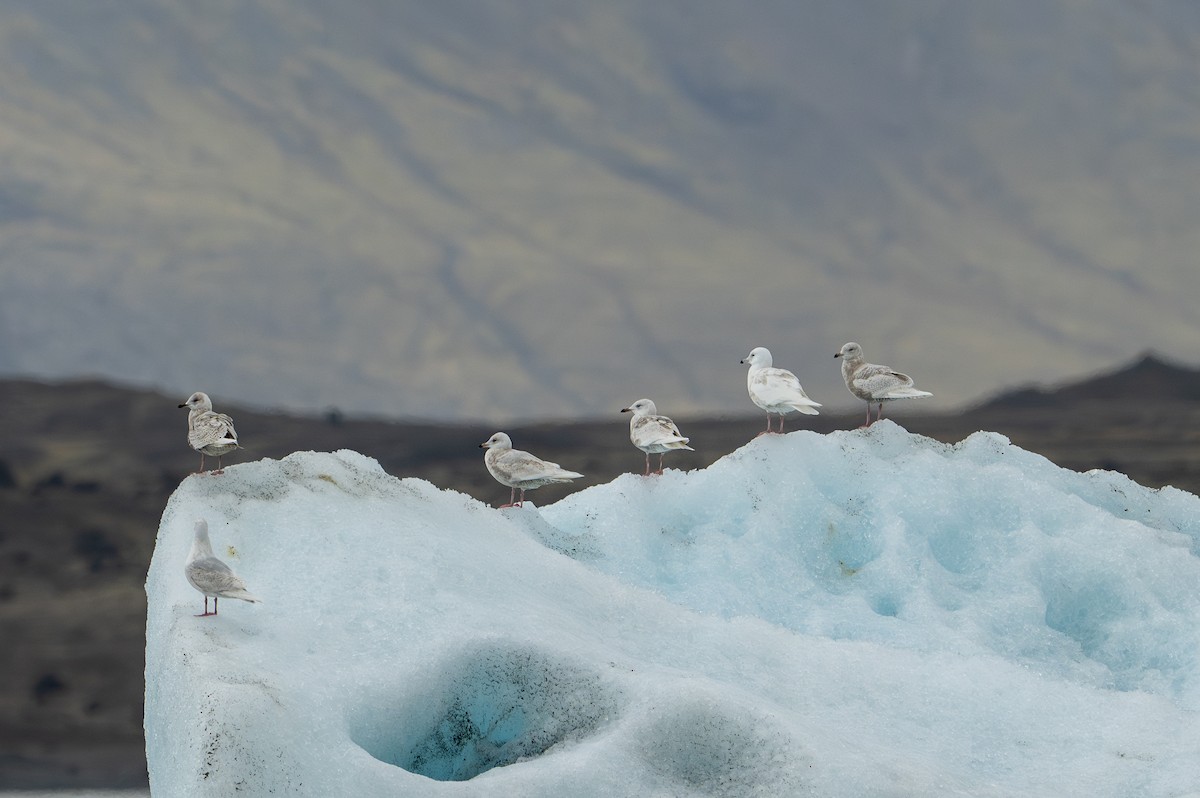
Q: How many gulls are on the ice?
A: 6